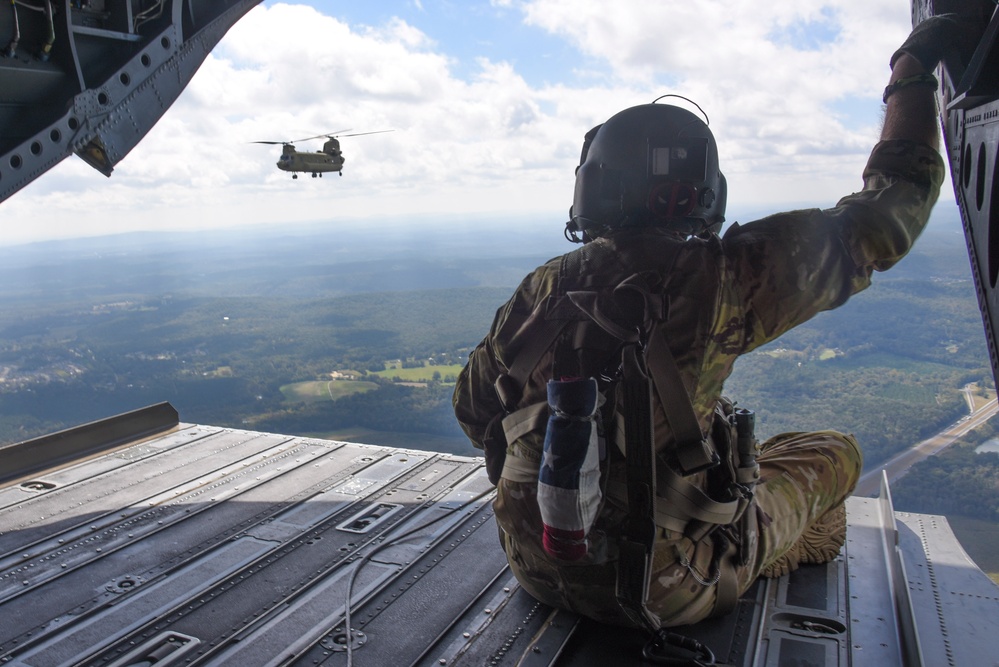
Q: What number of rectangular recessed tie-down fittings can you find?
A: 2